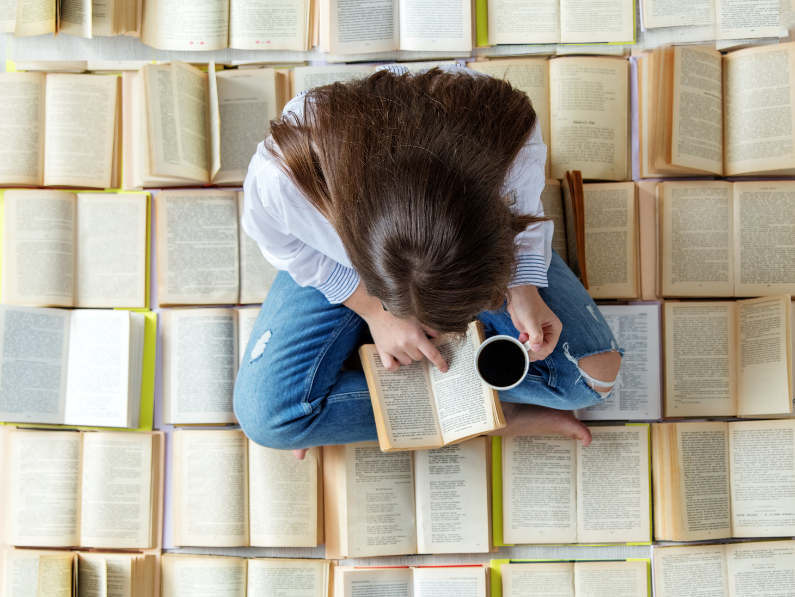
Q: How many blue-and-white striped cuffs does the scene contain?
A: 2